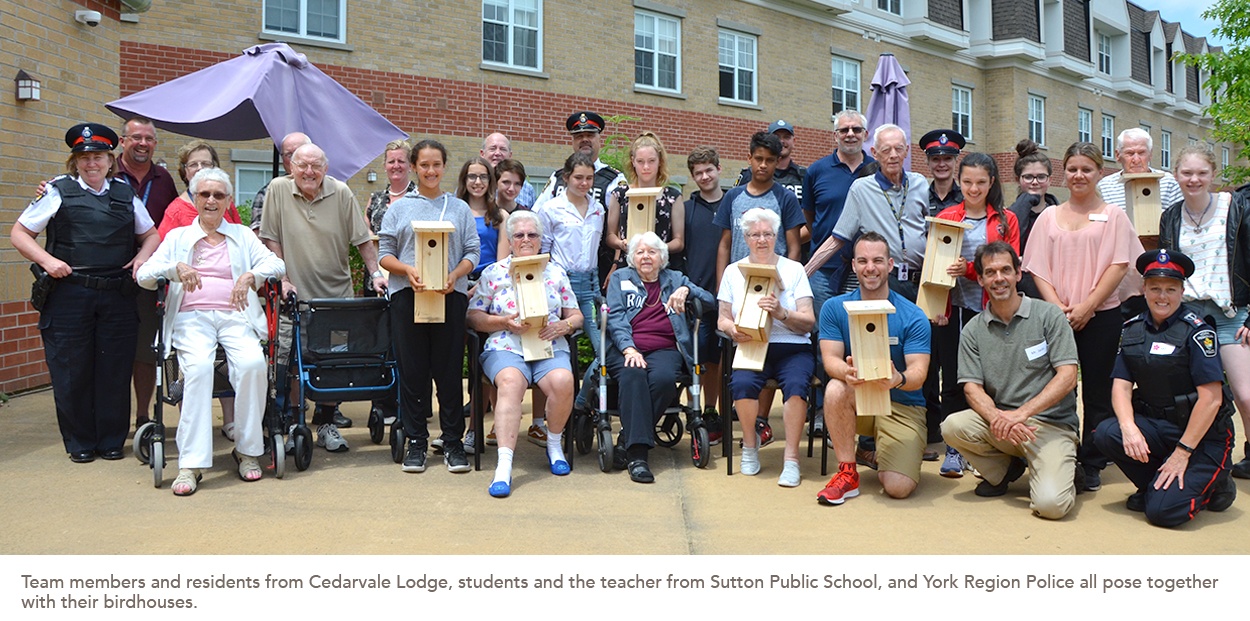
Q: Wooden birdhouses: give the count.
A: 7